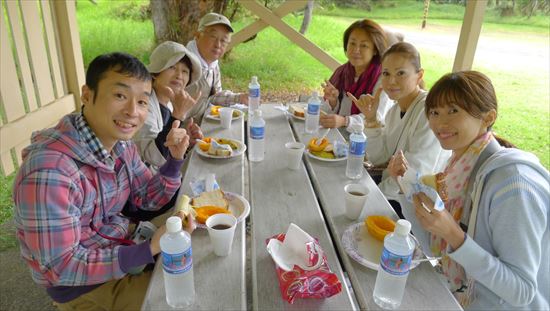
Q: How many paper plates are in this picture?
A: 6